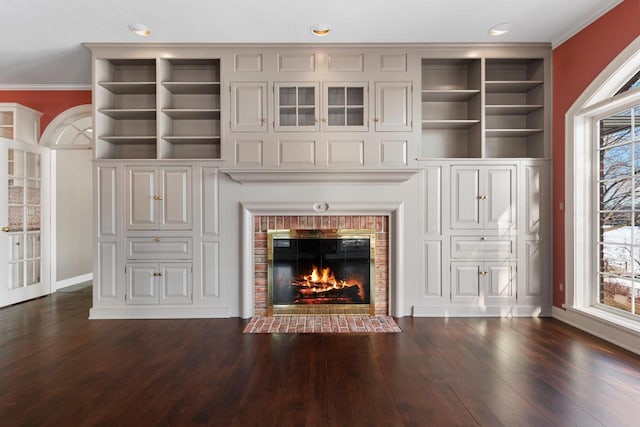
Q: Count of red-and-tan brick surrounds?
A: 1